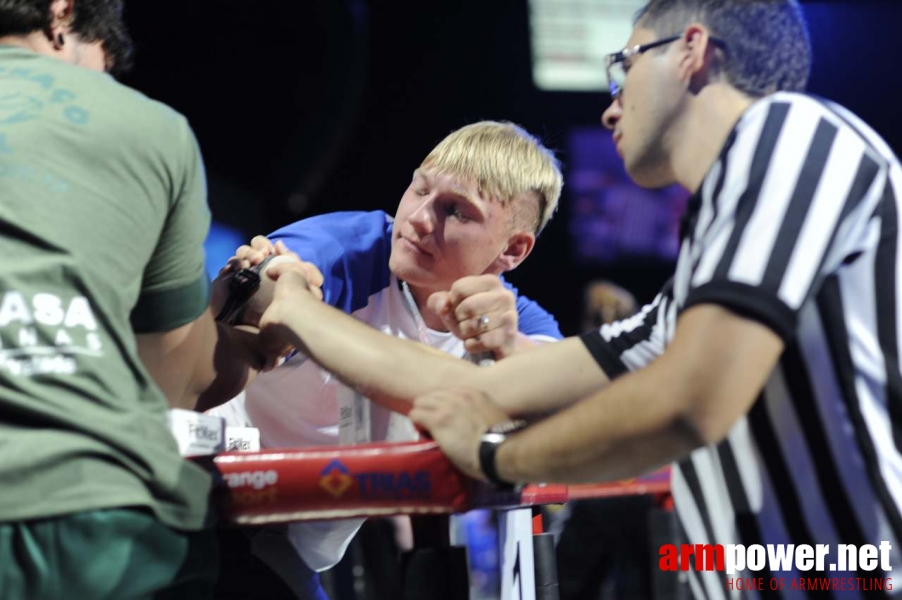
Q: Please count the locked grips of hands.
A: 1